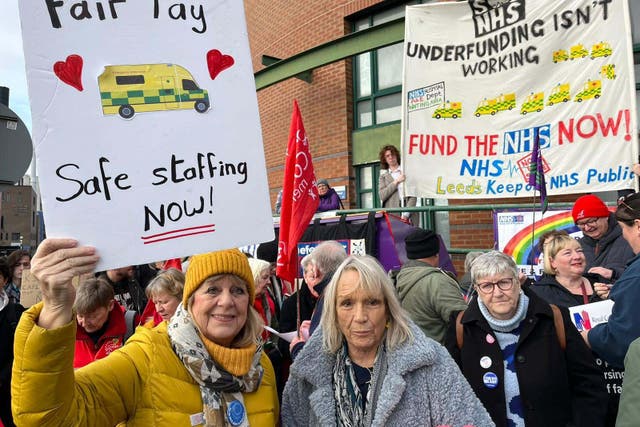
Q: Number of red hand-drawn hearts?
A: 2